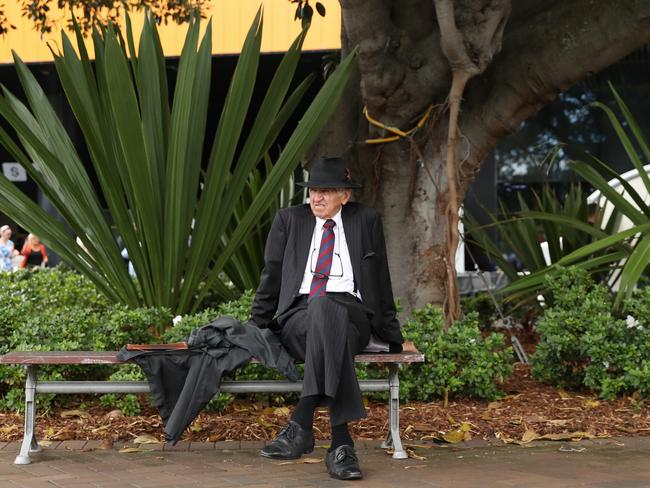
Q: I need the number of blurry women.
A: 2